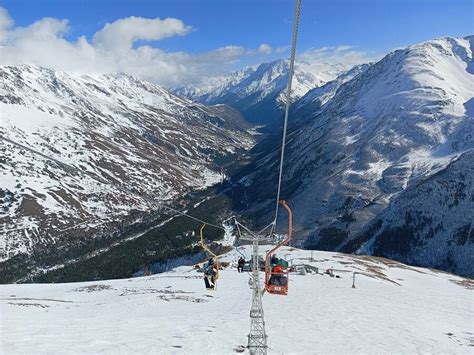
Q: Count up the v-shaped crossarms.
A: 1